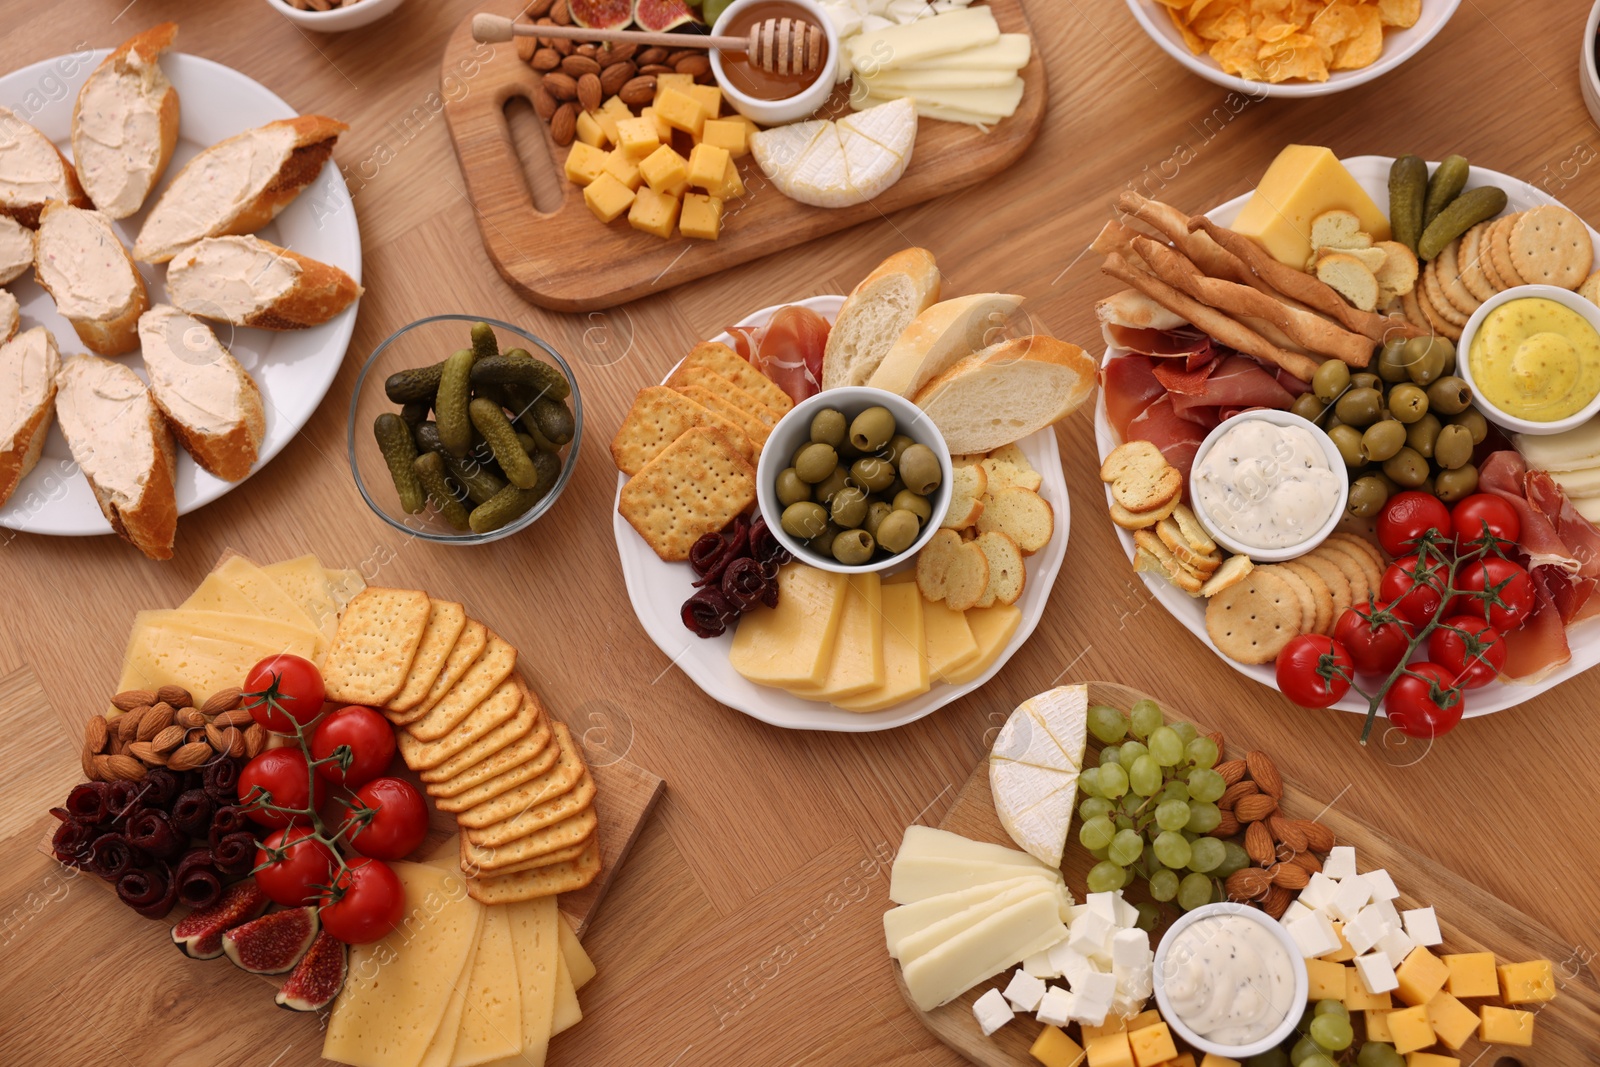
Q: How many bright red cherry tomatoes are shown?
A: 14